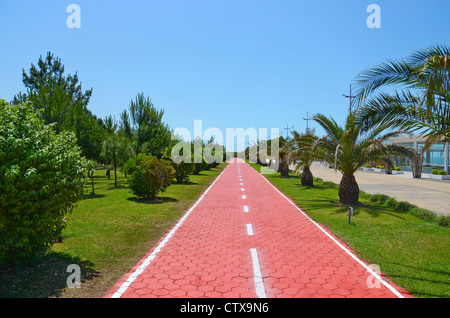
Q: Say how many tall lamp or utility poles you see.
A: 3